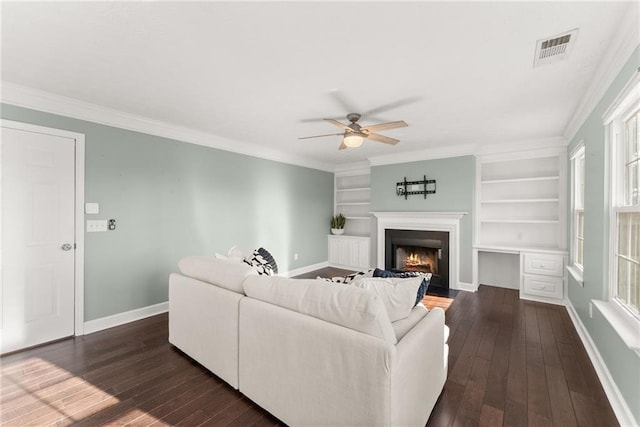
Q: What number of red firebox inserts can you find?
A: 0